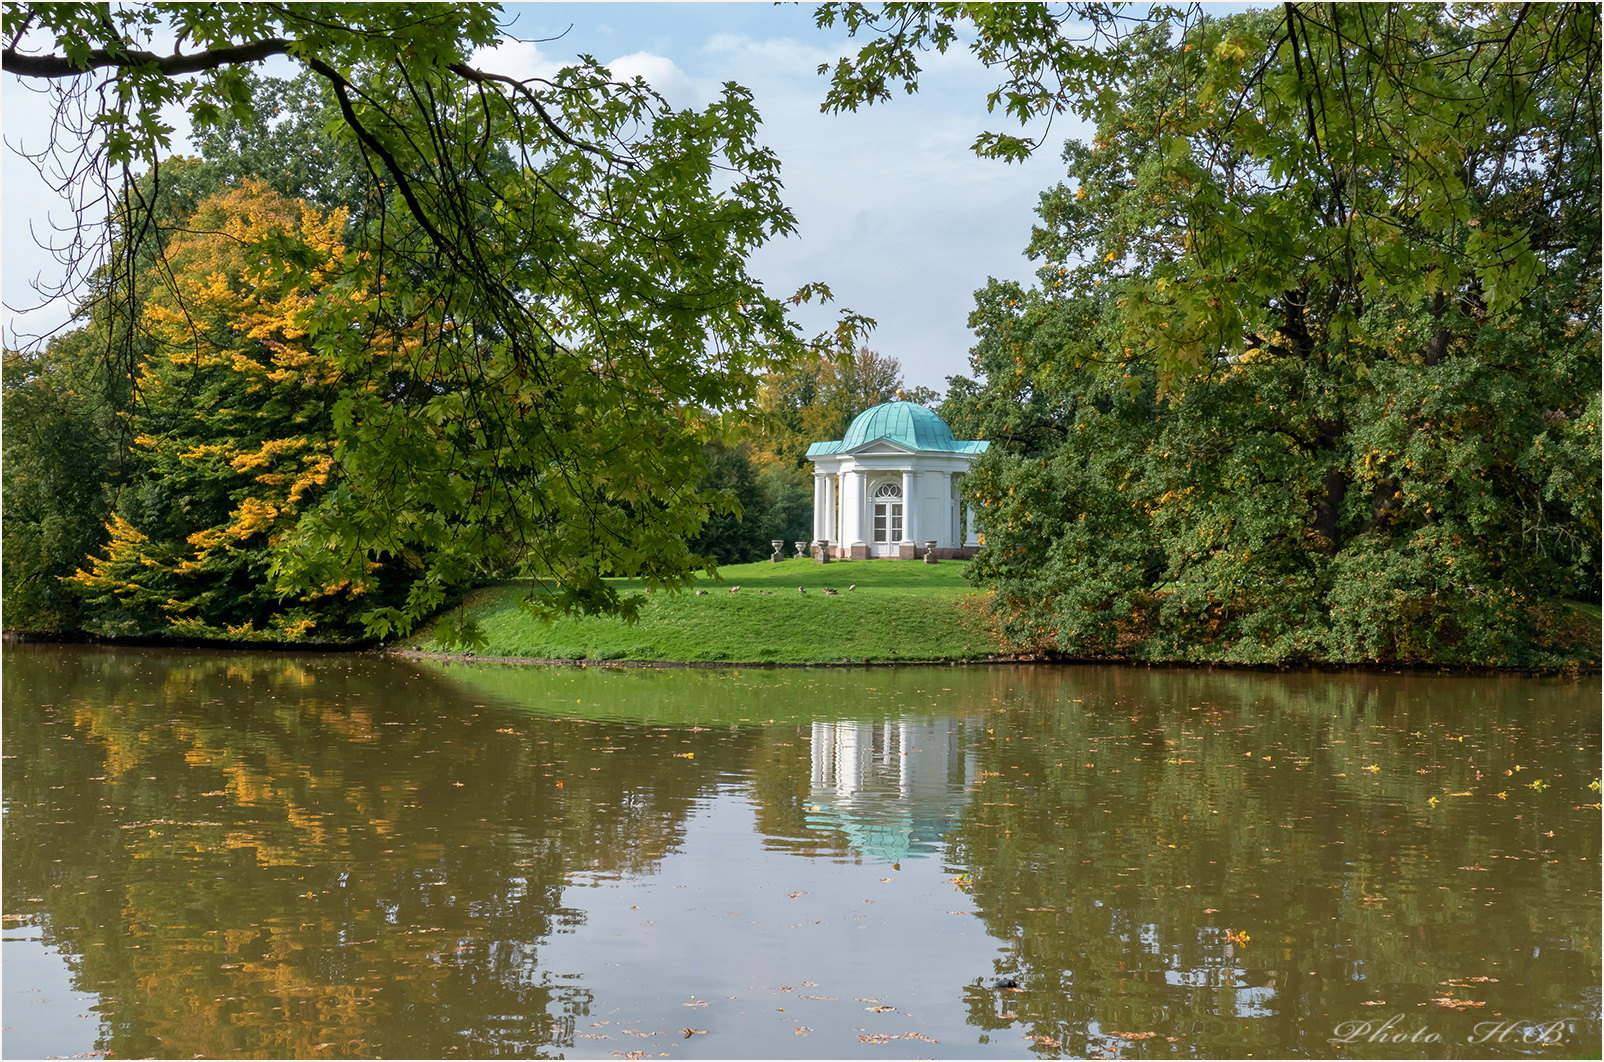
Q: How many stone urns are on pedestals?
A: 4